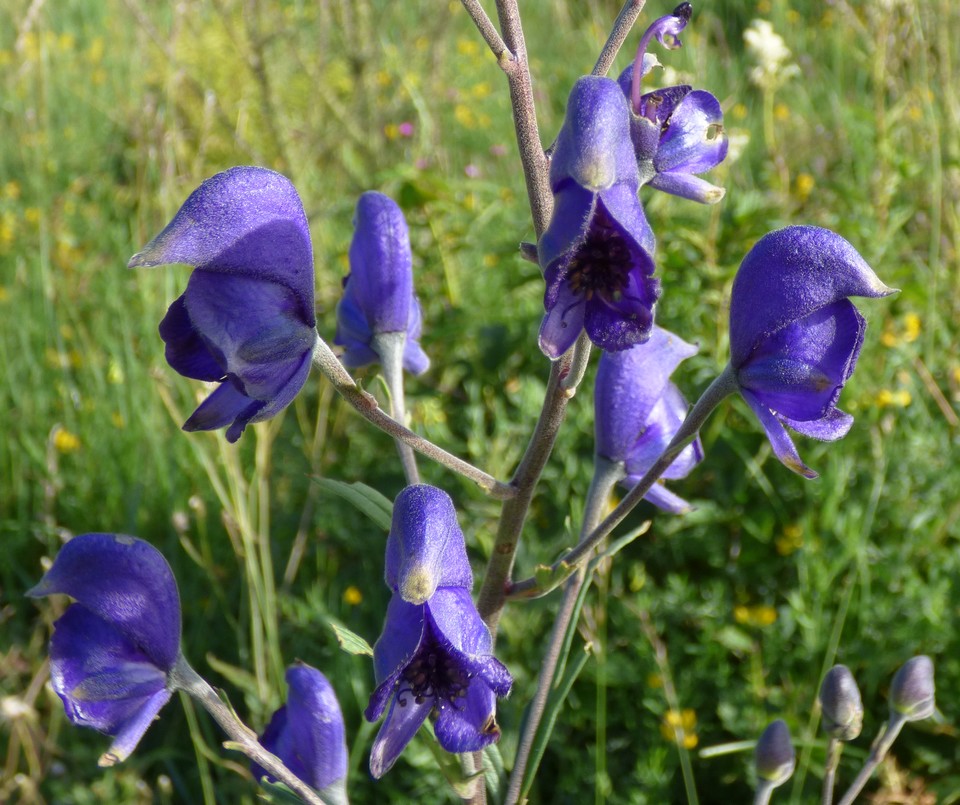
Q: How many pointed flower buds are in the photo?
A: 3